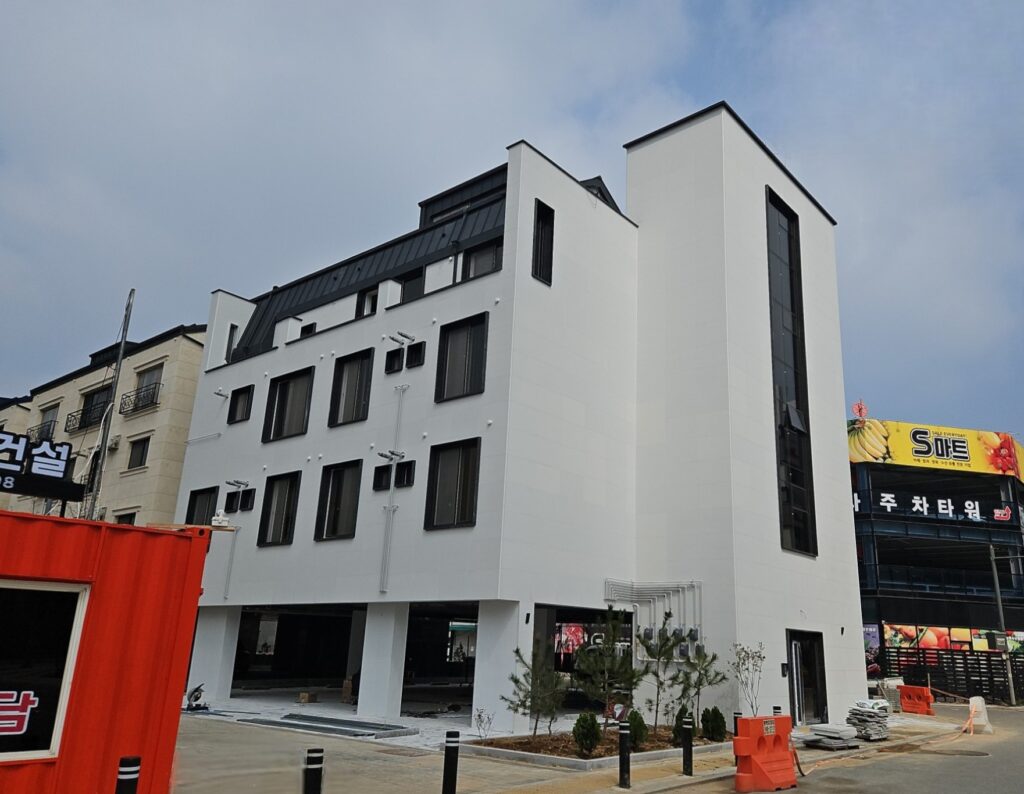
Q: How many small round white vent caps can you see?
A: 14